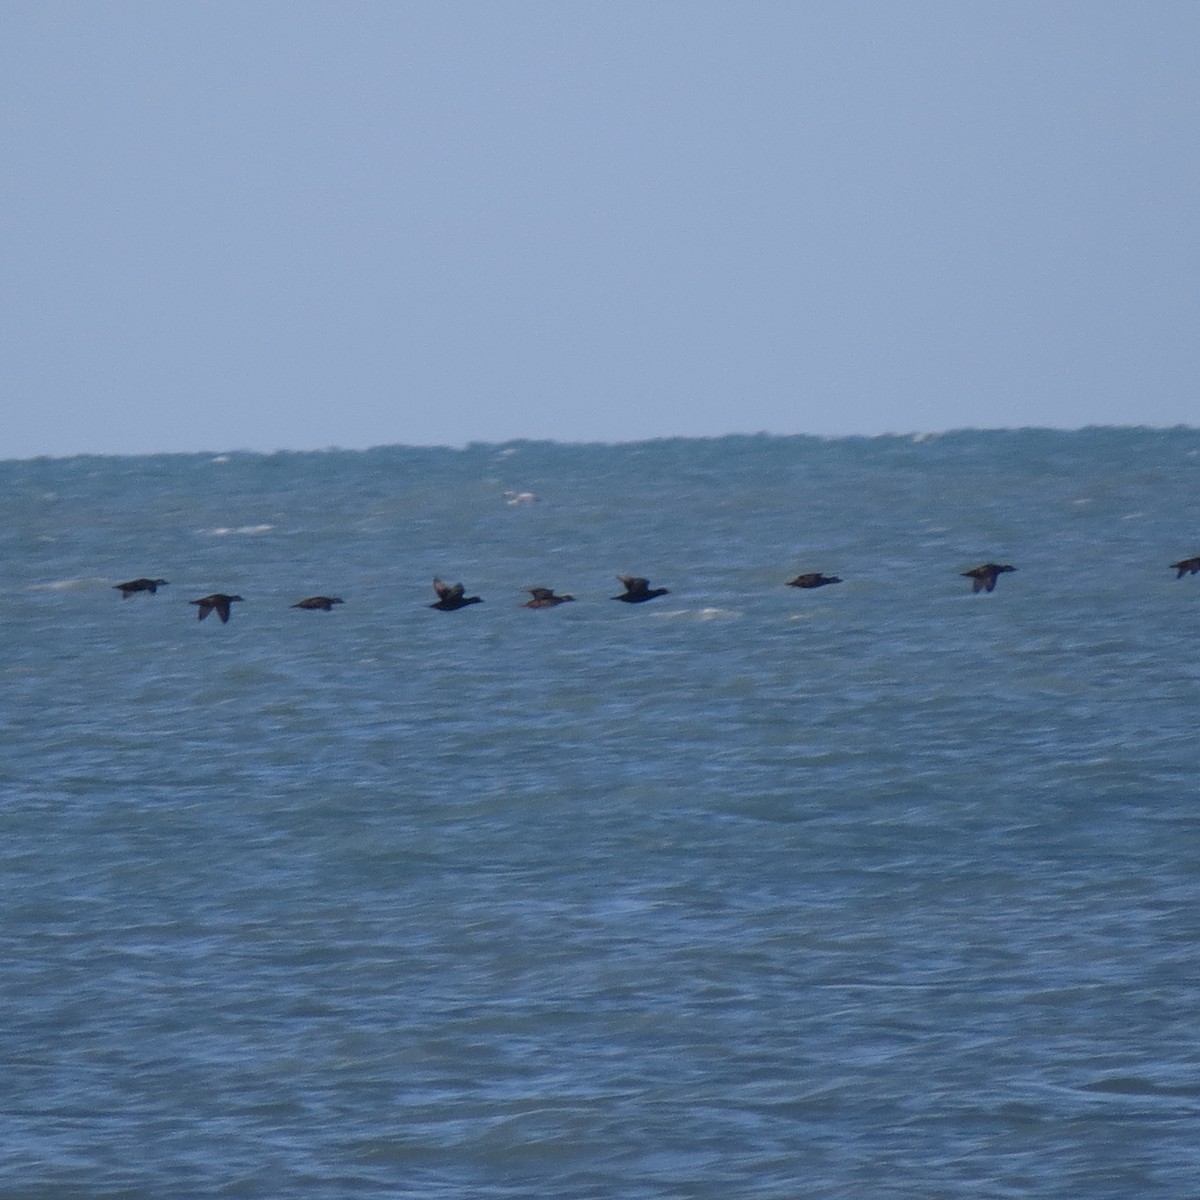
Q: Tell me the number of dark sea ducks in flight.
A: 9